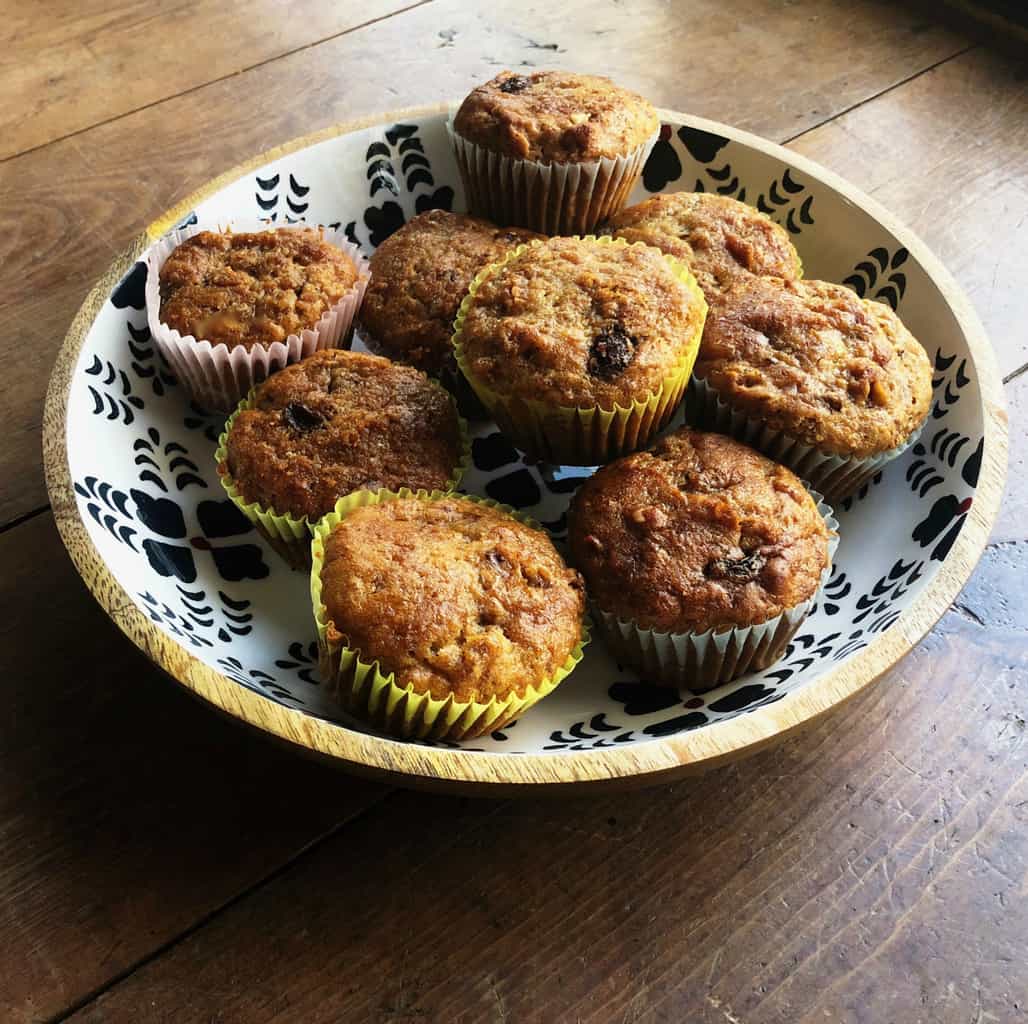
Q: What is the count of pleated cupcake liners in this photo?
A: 9